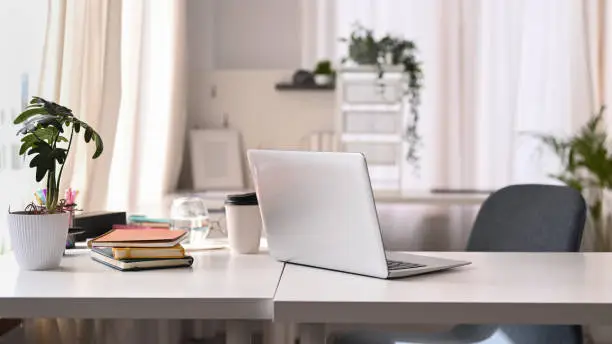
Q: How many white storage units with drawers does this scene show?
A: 1